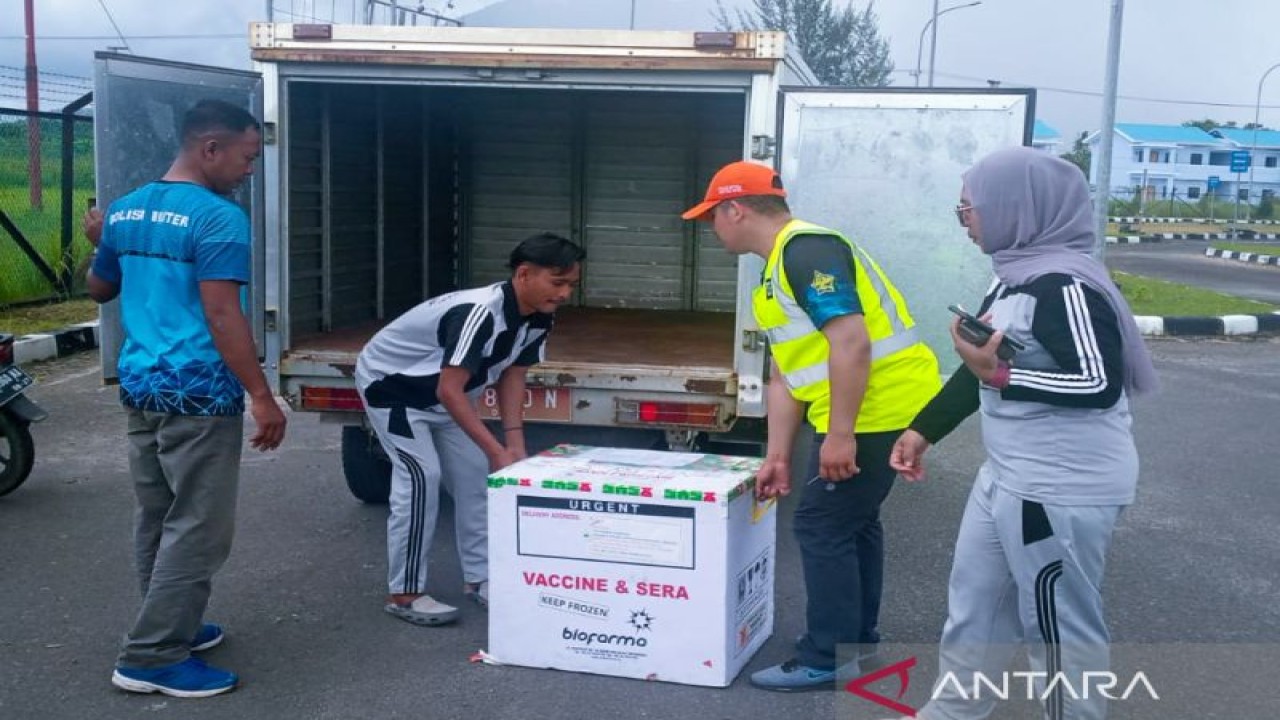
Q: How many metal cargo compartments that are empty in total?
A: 1